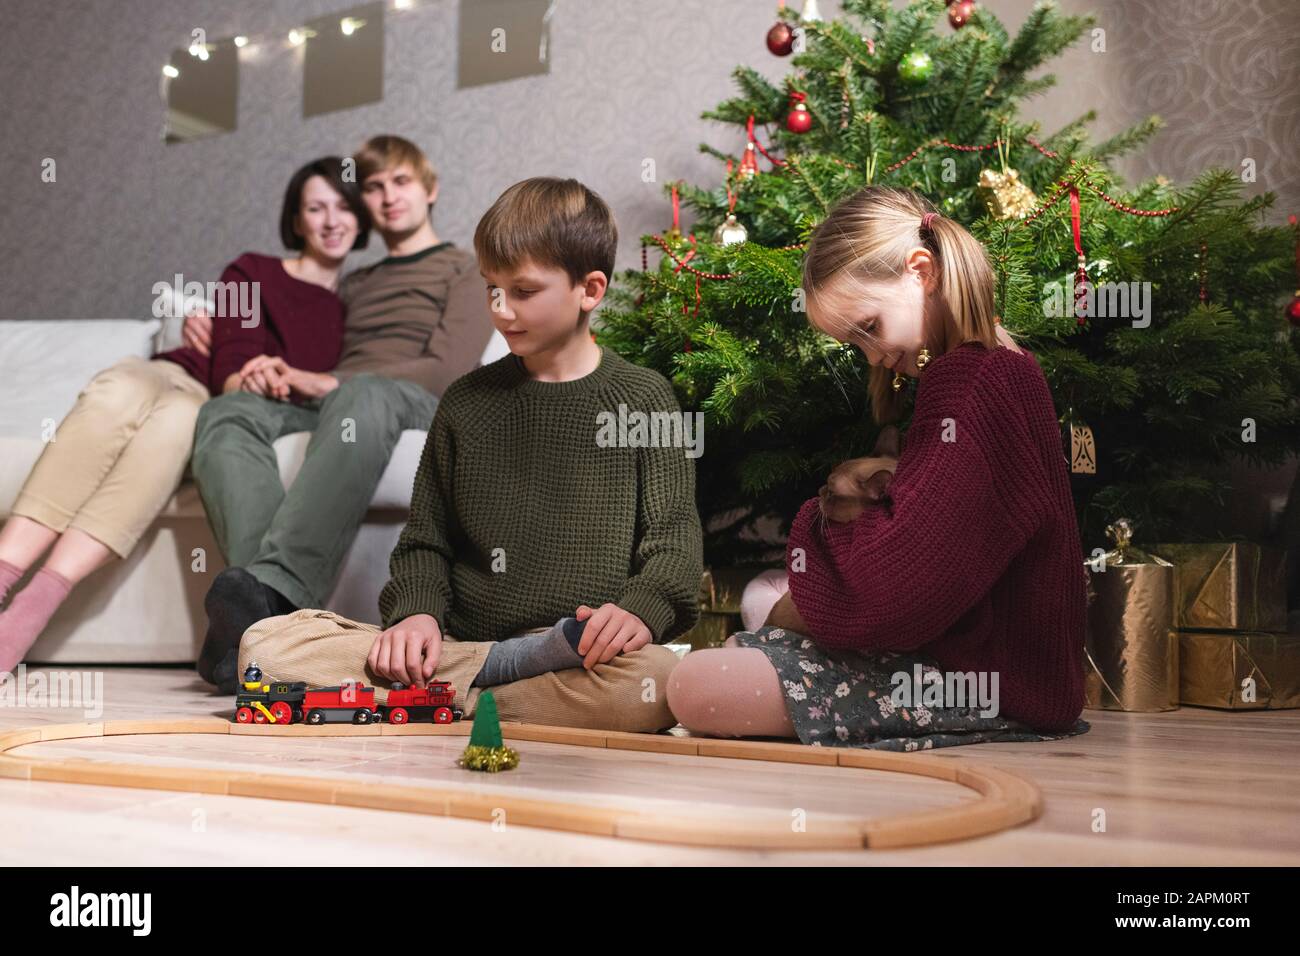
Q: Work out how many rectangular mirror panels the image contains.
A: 3